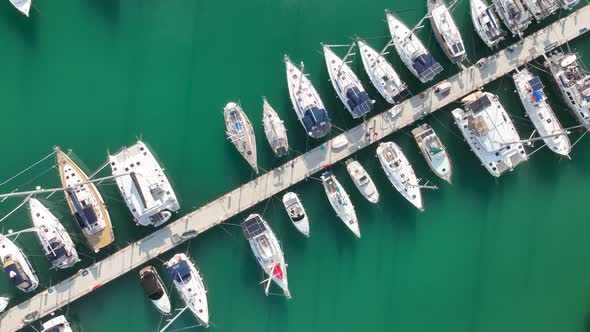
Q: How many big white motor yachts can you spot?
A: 2